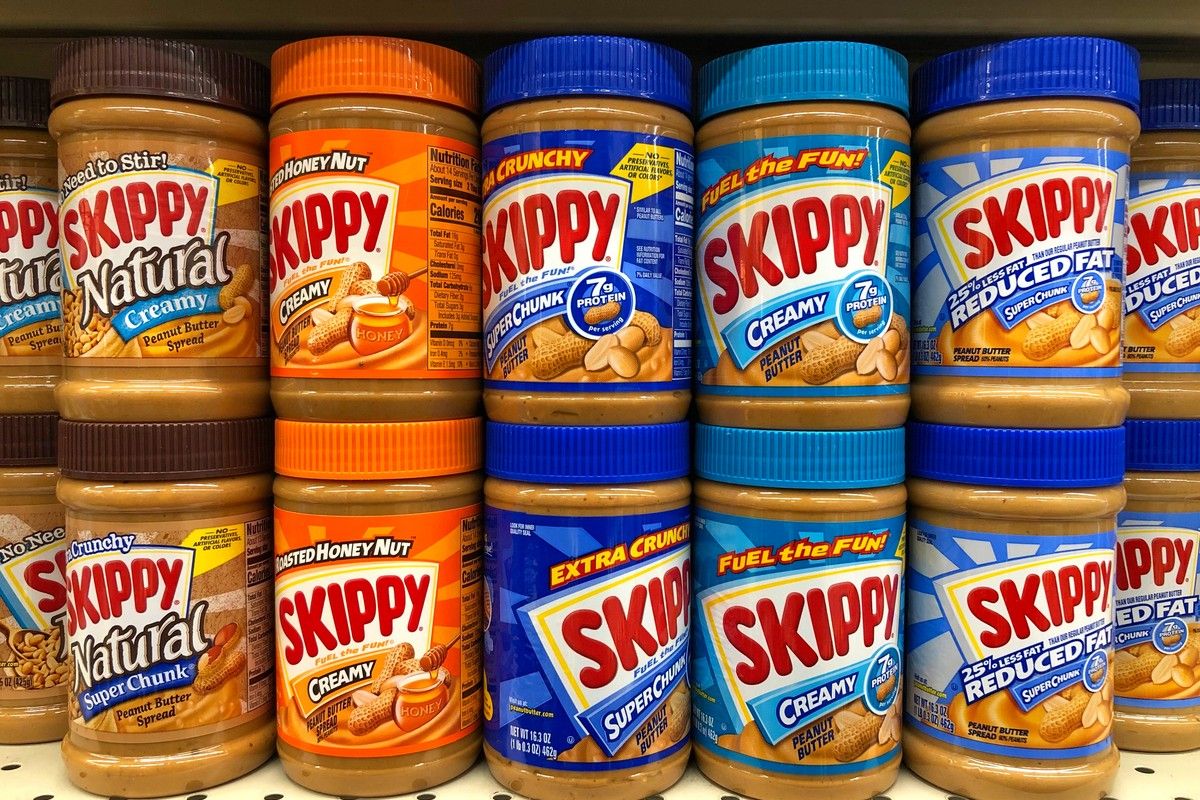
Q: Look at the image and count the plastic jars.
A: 14